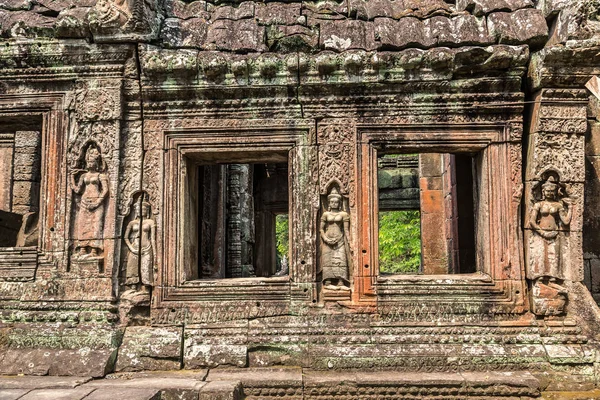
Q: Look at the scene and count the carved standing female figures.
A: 4